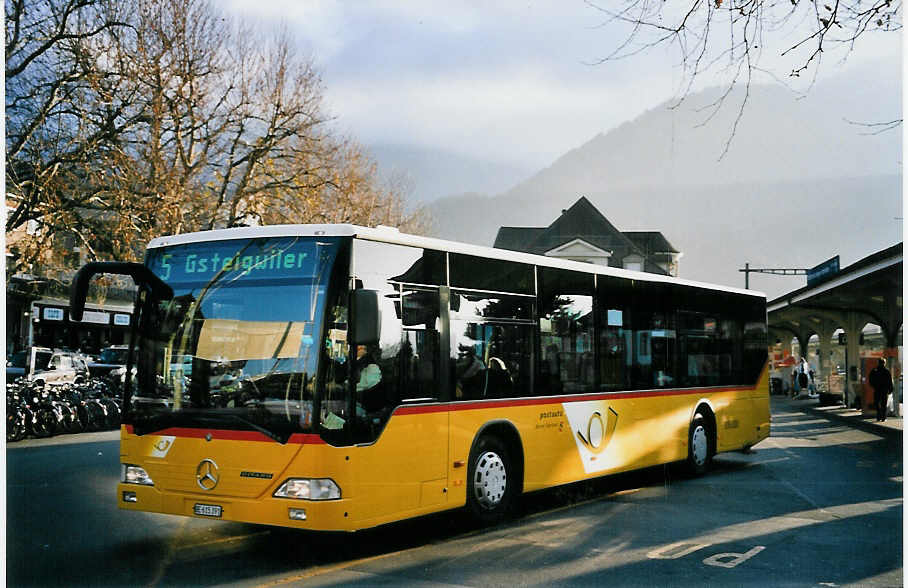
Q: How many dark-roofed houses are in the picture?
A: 1